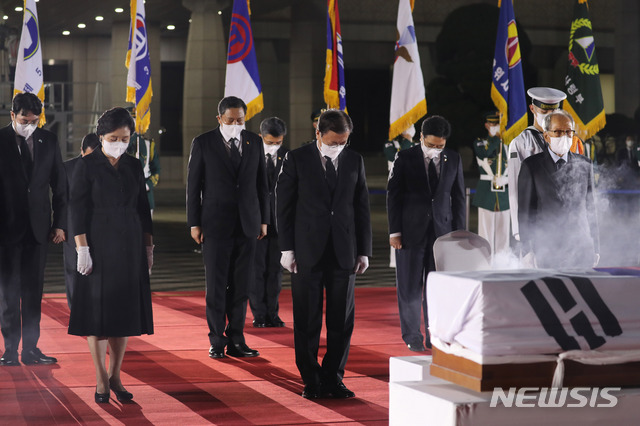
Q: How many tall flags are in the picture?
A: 7